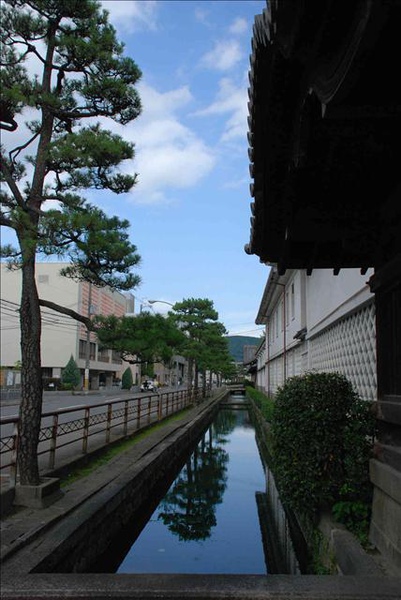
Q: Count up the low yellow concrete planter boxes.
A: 0